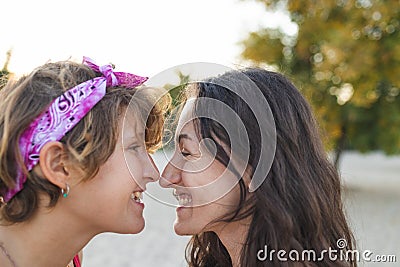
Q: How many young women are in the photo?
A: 2